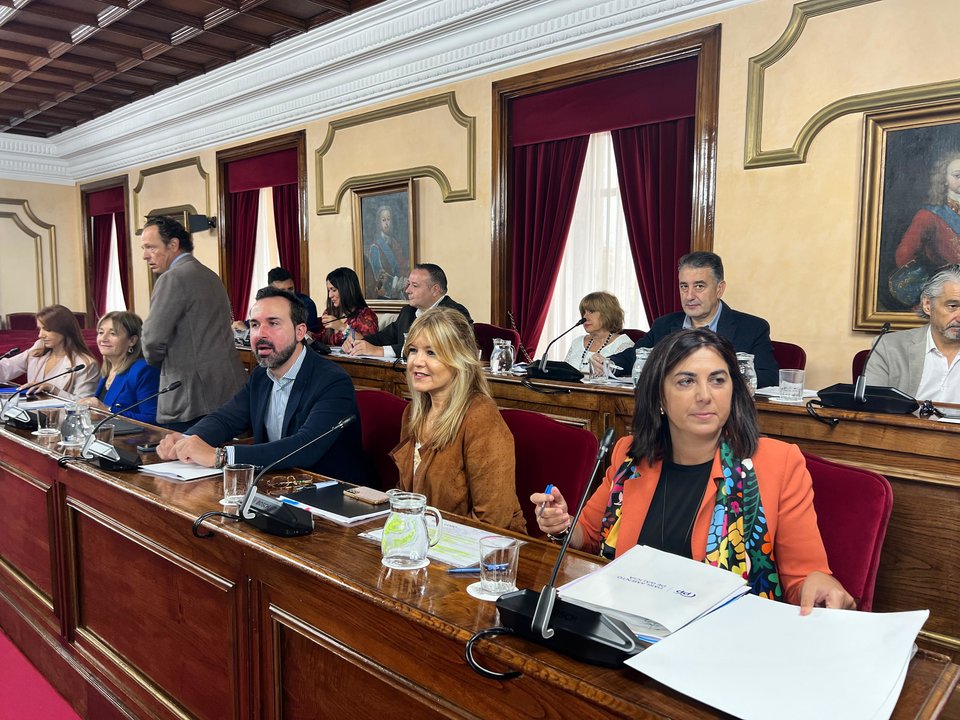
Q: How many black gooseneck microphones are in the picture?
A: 8